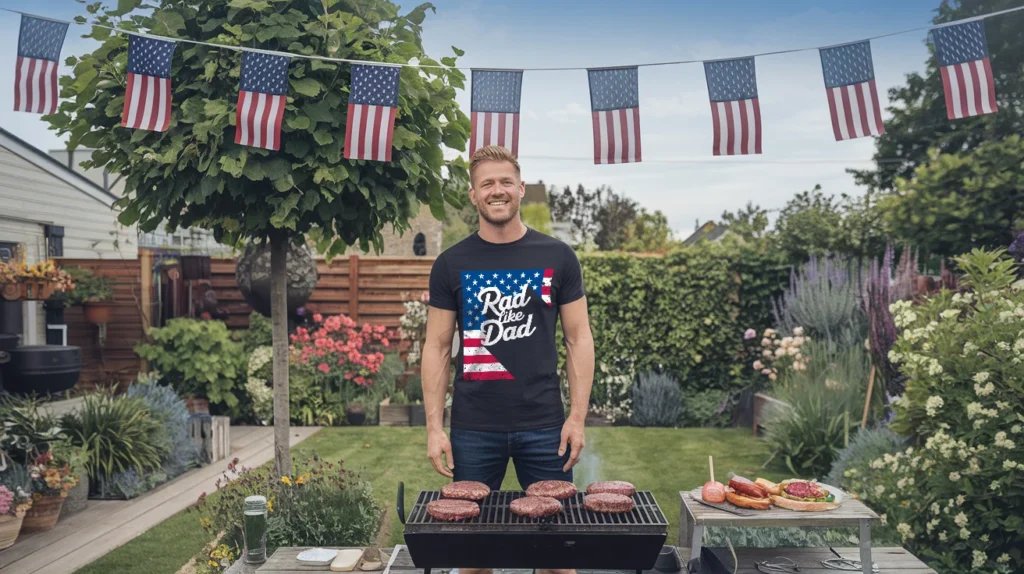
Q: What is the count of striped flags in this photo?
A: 9